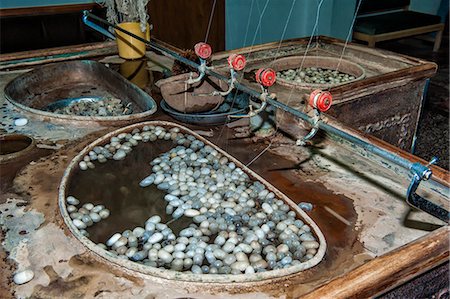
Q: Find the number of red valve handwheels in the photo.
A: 4